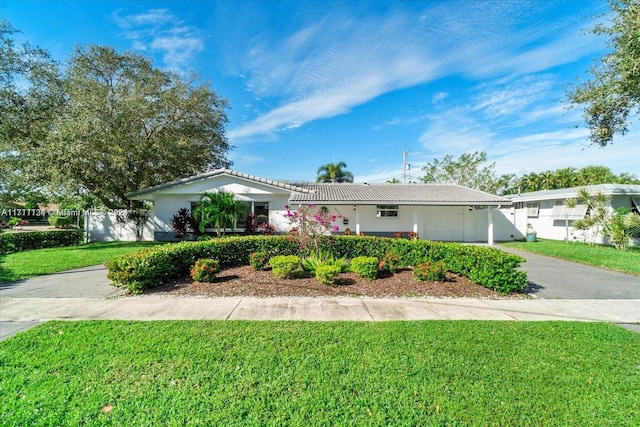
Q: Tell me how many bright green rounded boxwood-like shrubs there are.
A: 3